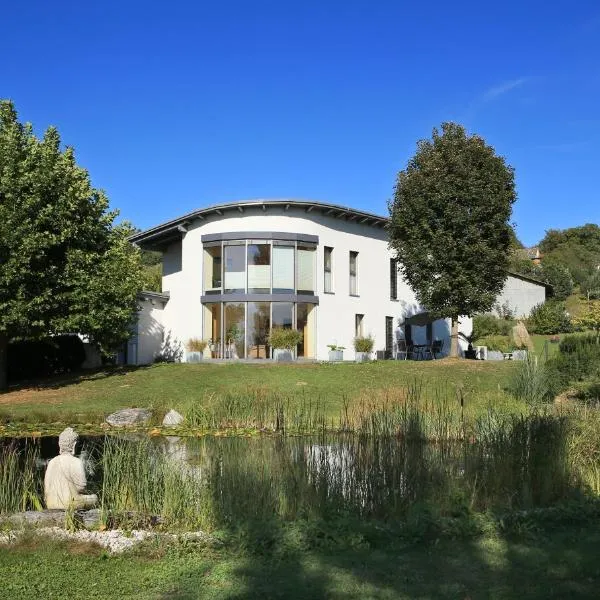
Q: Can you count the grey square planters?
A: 4